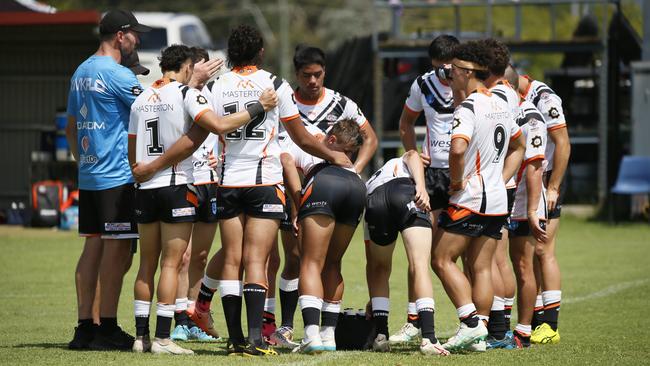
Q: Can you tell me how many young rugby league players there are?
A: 11